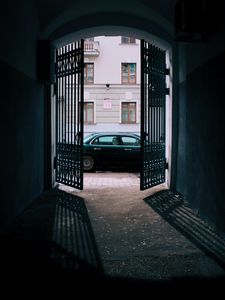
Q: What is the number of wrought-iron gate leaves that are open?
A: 2